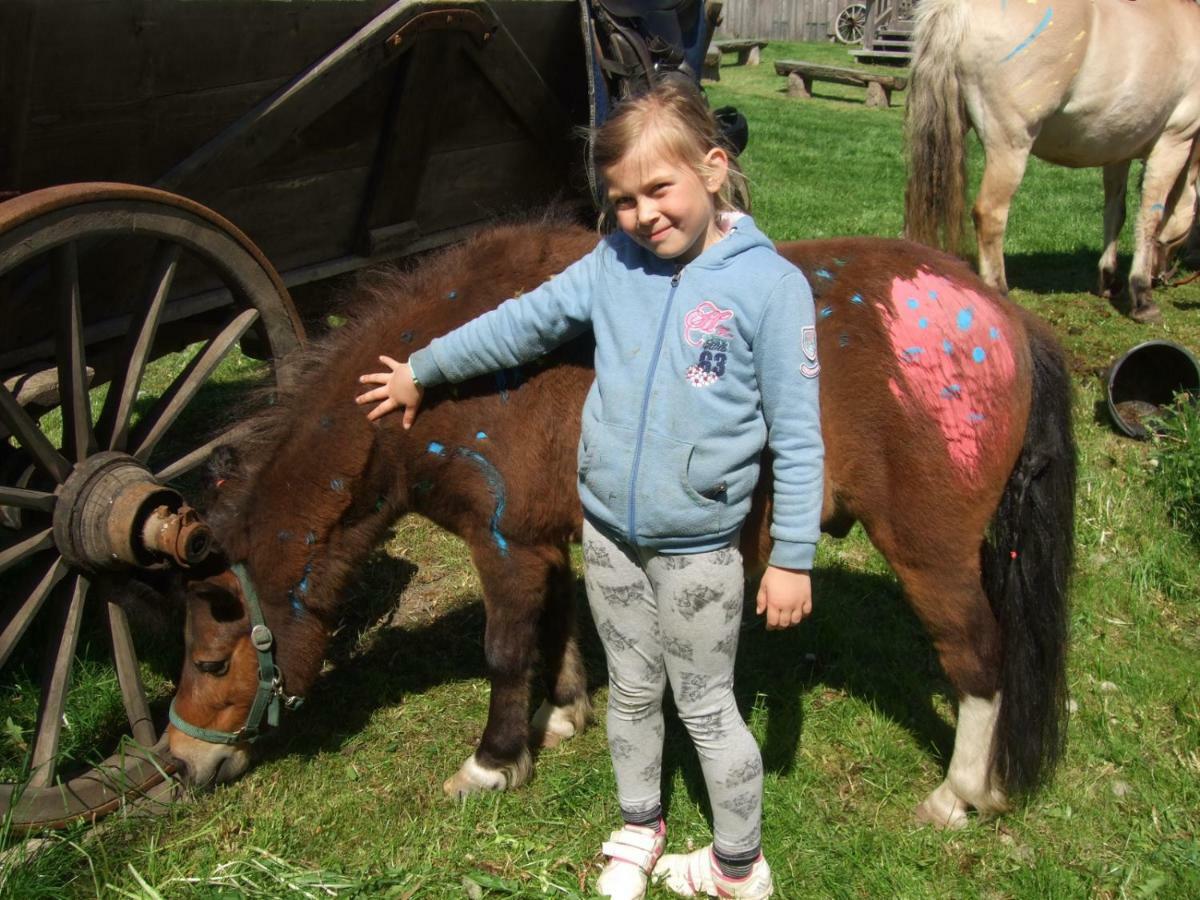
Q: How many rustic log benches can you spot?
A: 2